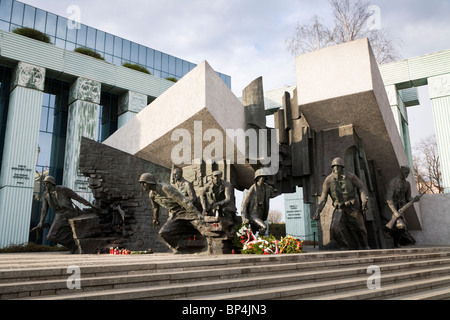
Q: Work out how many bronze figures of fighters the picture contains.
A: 7